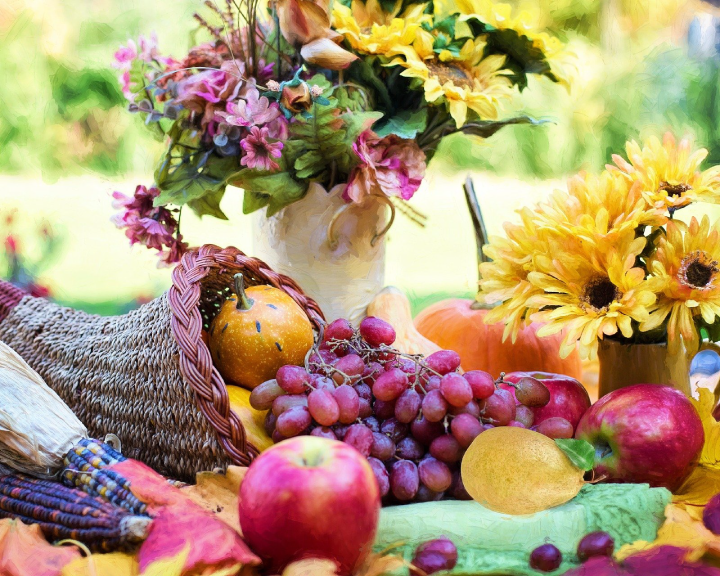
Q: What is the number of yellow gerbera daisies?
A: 5